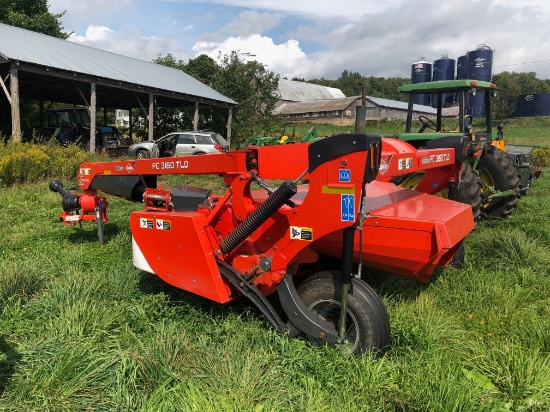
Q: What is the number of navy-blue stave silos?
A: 4